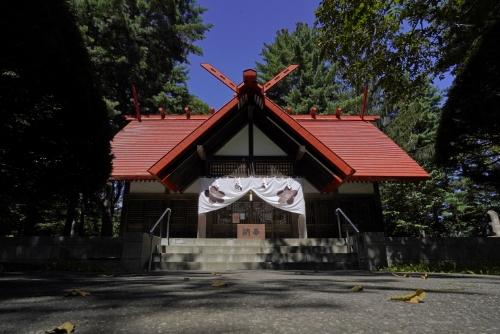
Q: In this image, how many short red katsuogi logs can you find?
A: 6